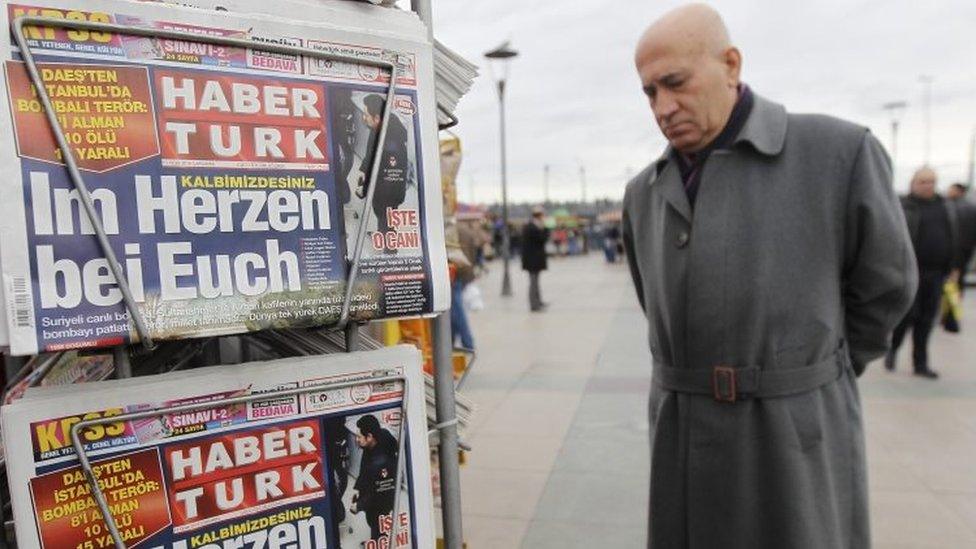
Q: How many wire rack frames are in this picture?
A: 2